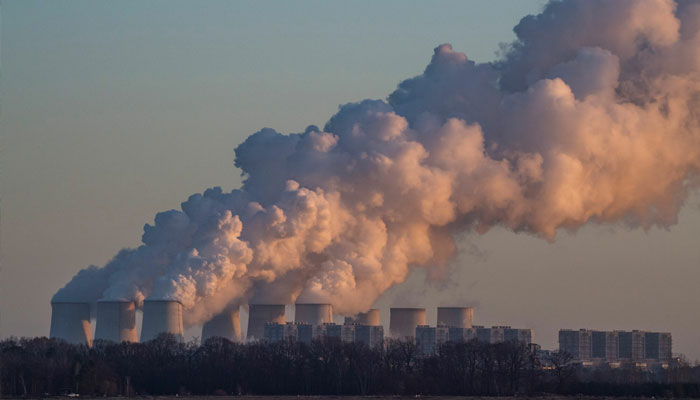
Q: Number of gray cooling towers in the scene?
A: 9